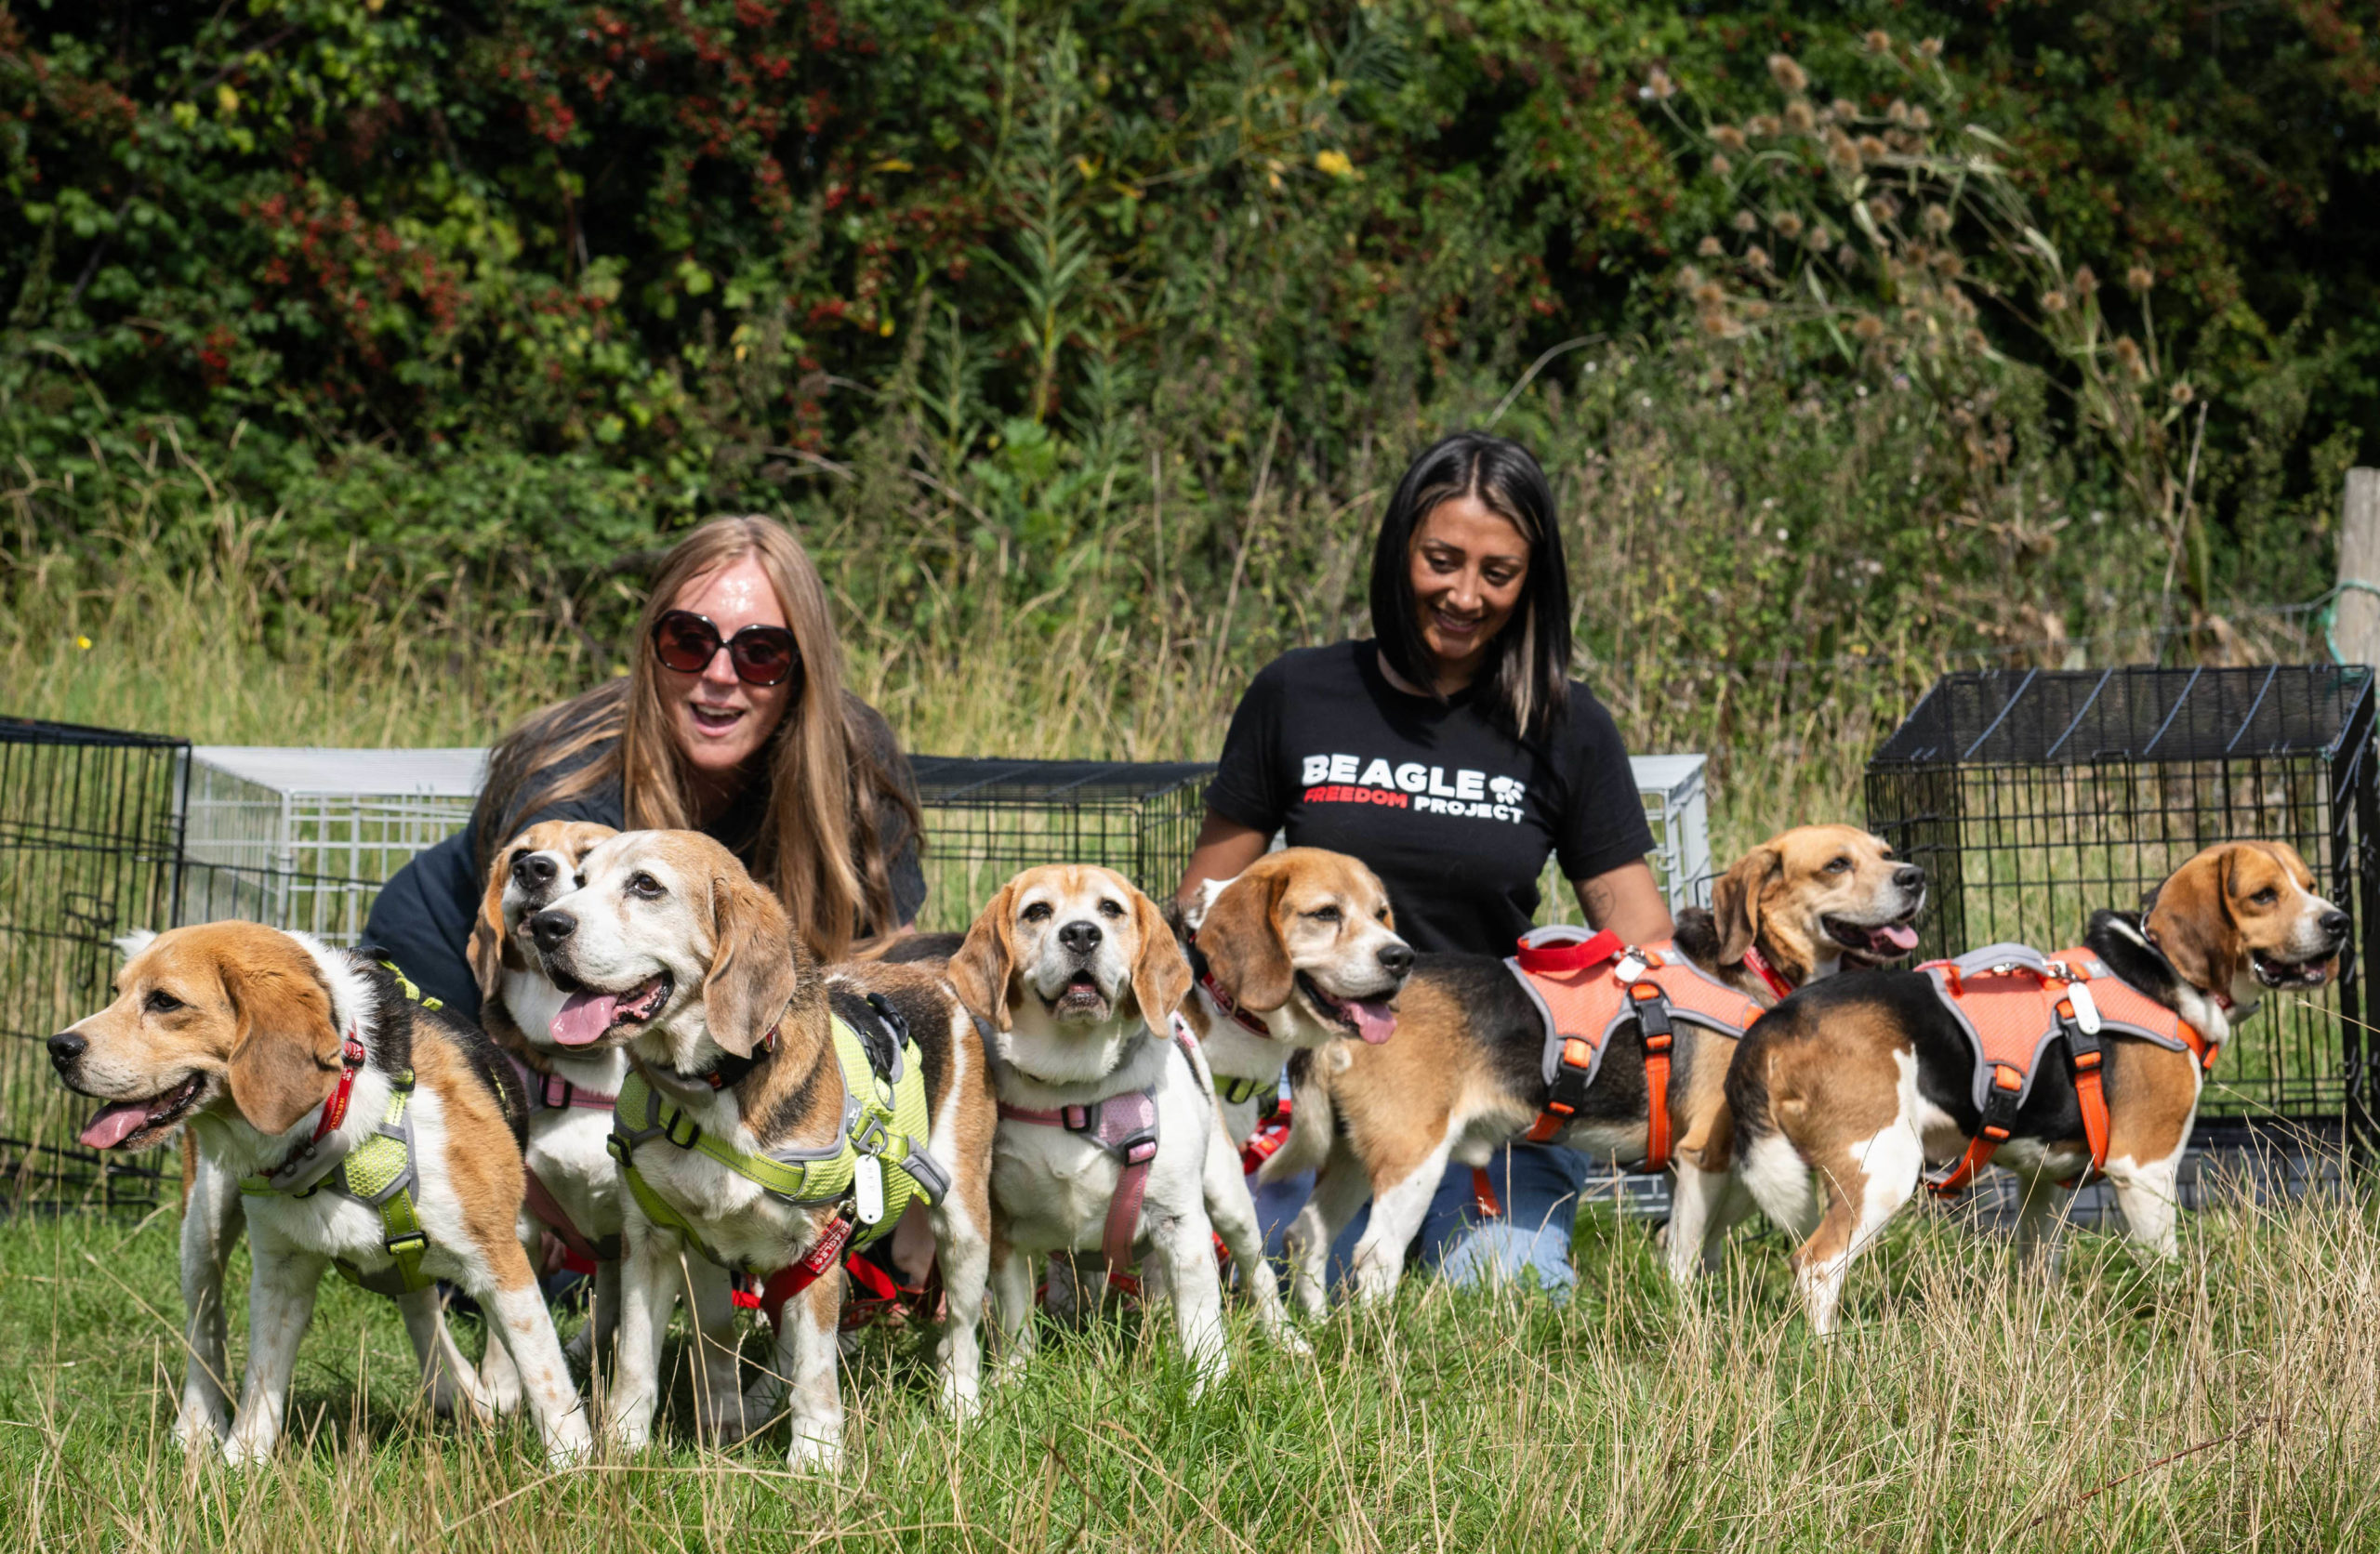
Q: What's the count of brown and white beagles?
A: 7